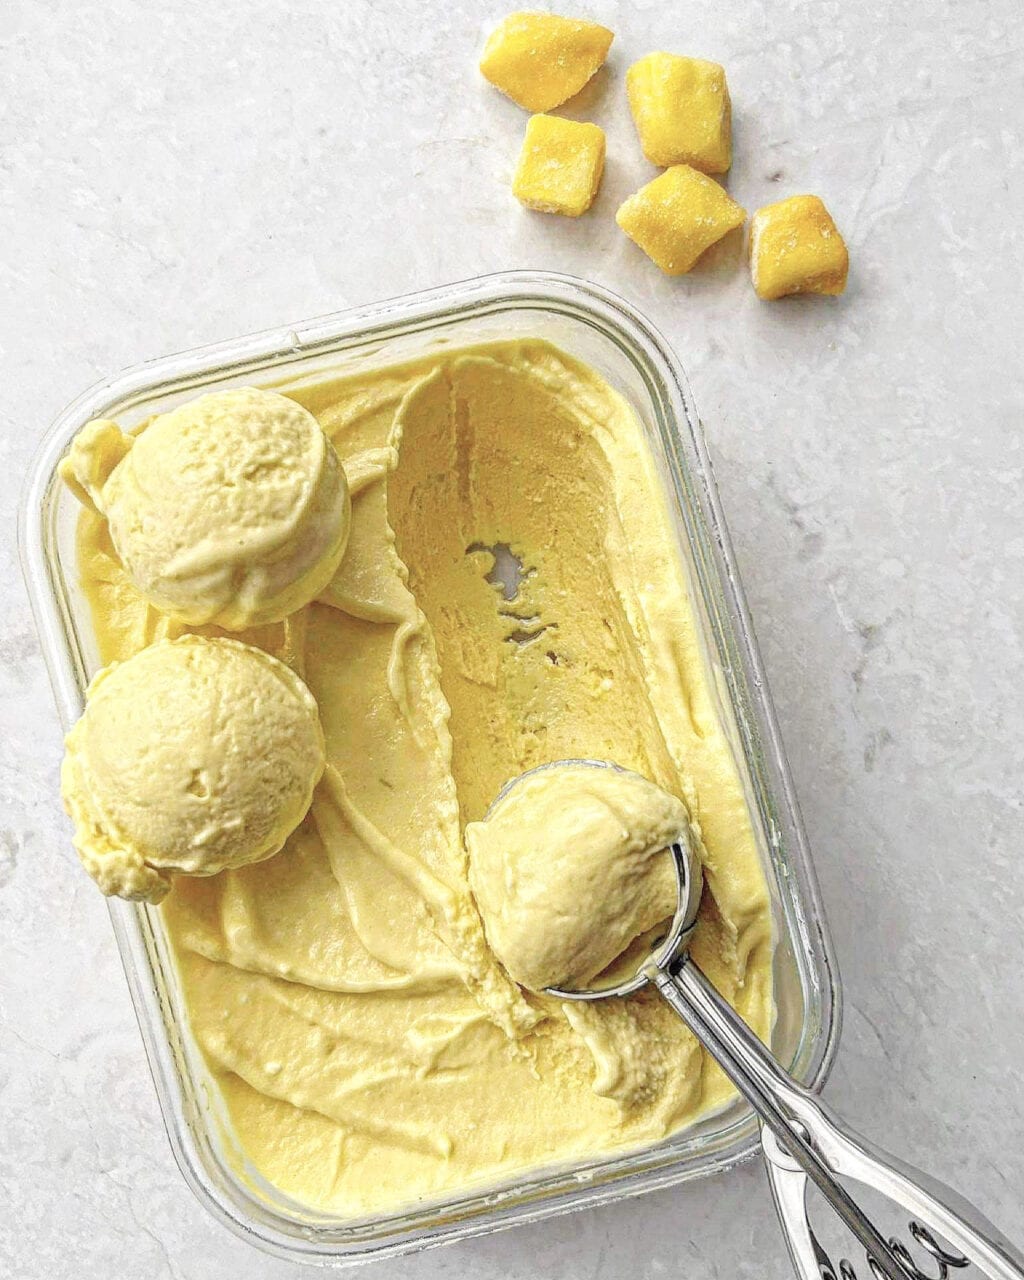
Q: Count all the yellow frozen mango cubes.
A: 5